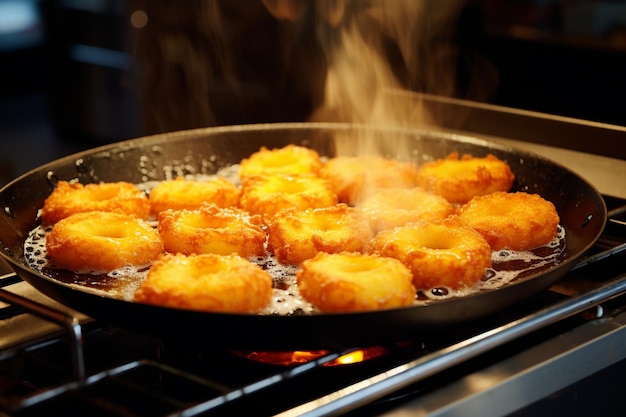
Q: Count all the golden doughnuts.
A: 14